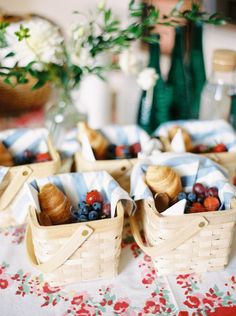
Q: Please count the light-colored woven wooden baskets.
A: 5